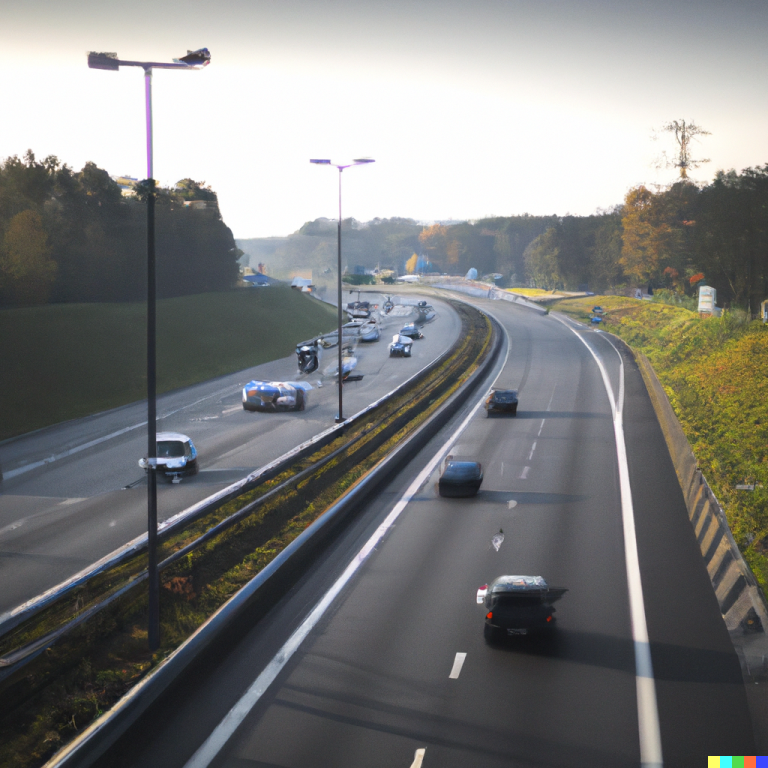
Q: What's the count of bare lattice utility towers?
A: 1